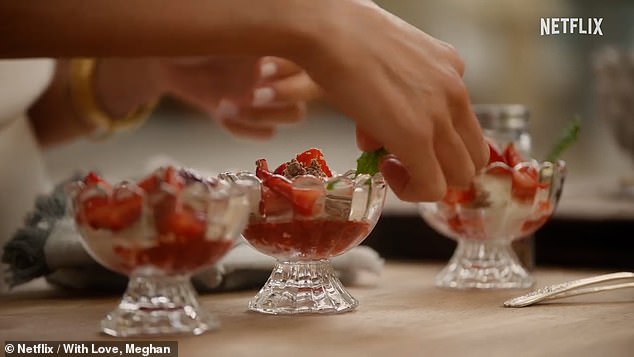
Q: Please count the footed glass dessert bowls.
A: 3